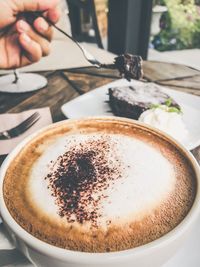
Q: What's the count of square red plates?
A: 0